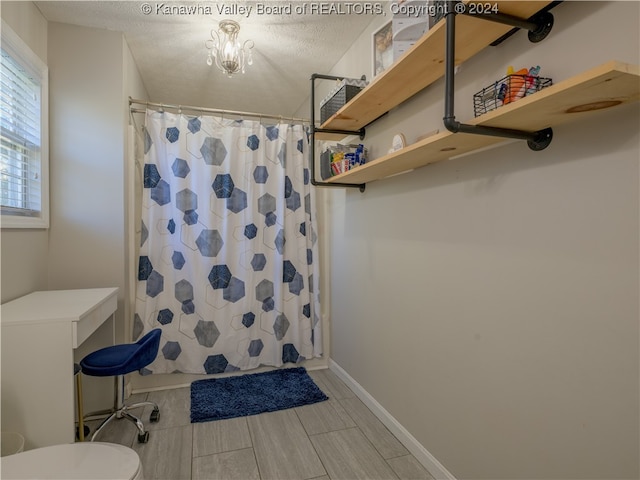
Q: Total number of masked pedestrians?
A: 0